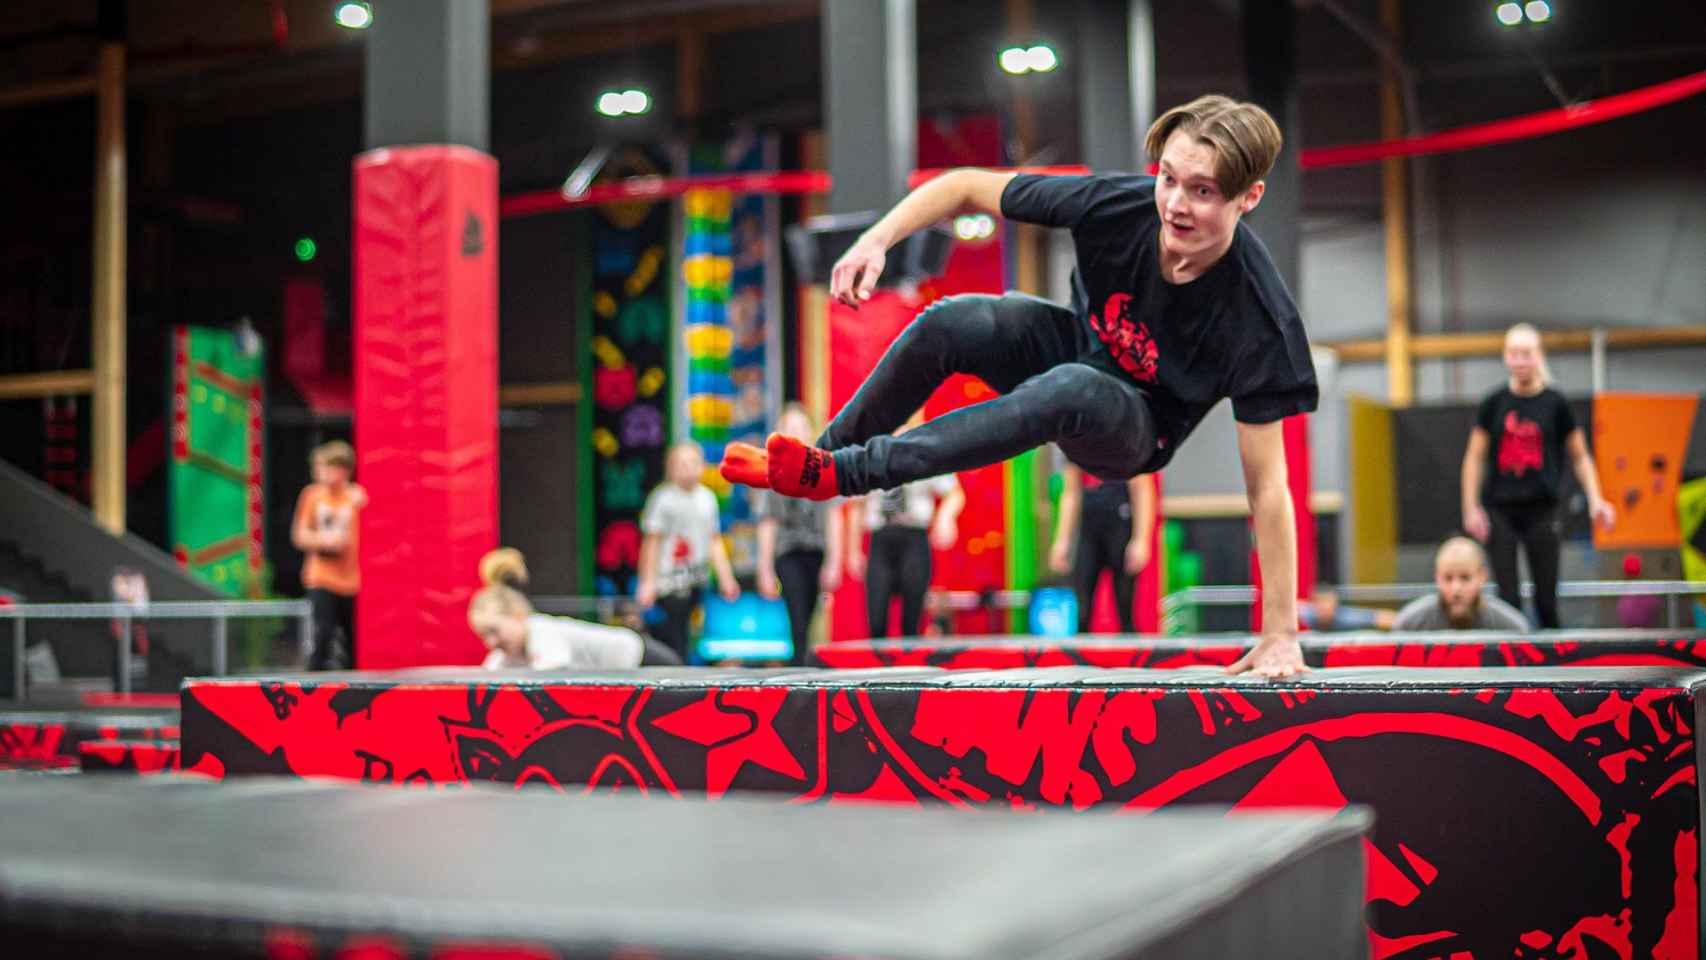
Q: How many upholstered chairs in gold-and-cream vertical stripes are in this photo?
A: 0